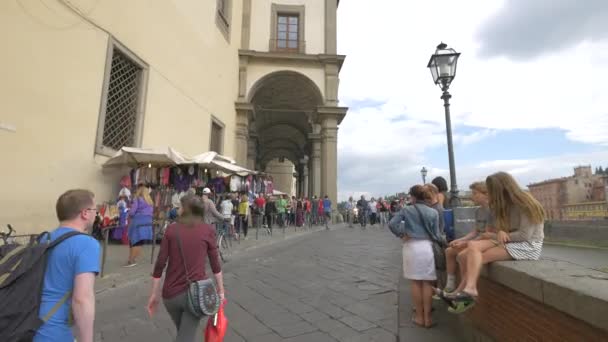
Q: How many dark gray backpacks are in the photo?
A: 1